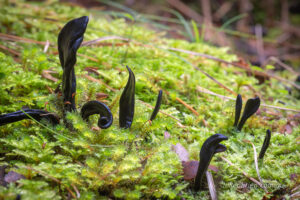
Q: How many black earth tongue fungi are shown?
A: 9